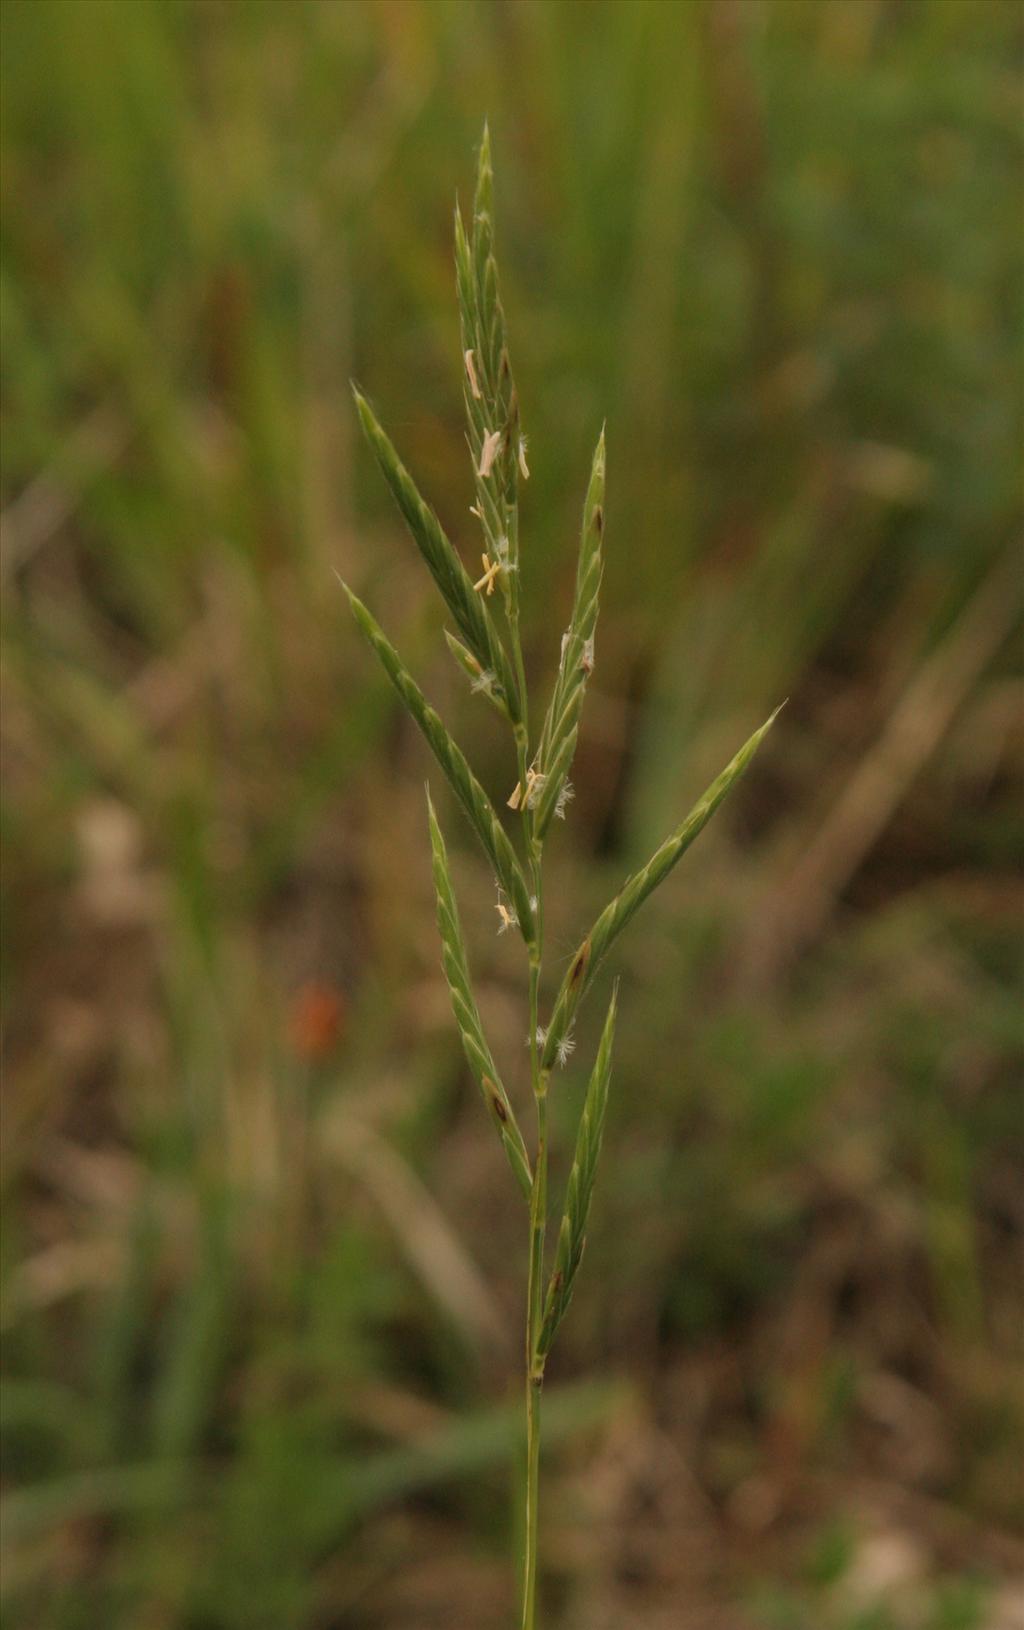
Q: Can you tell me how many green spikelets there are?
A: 8